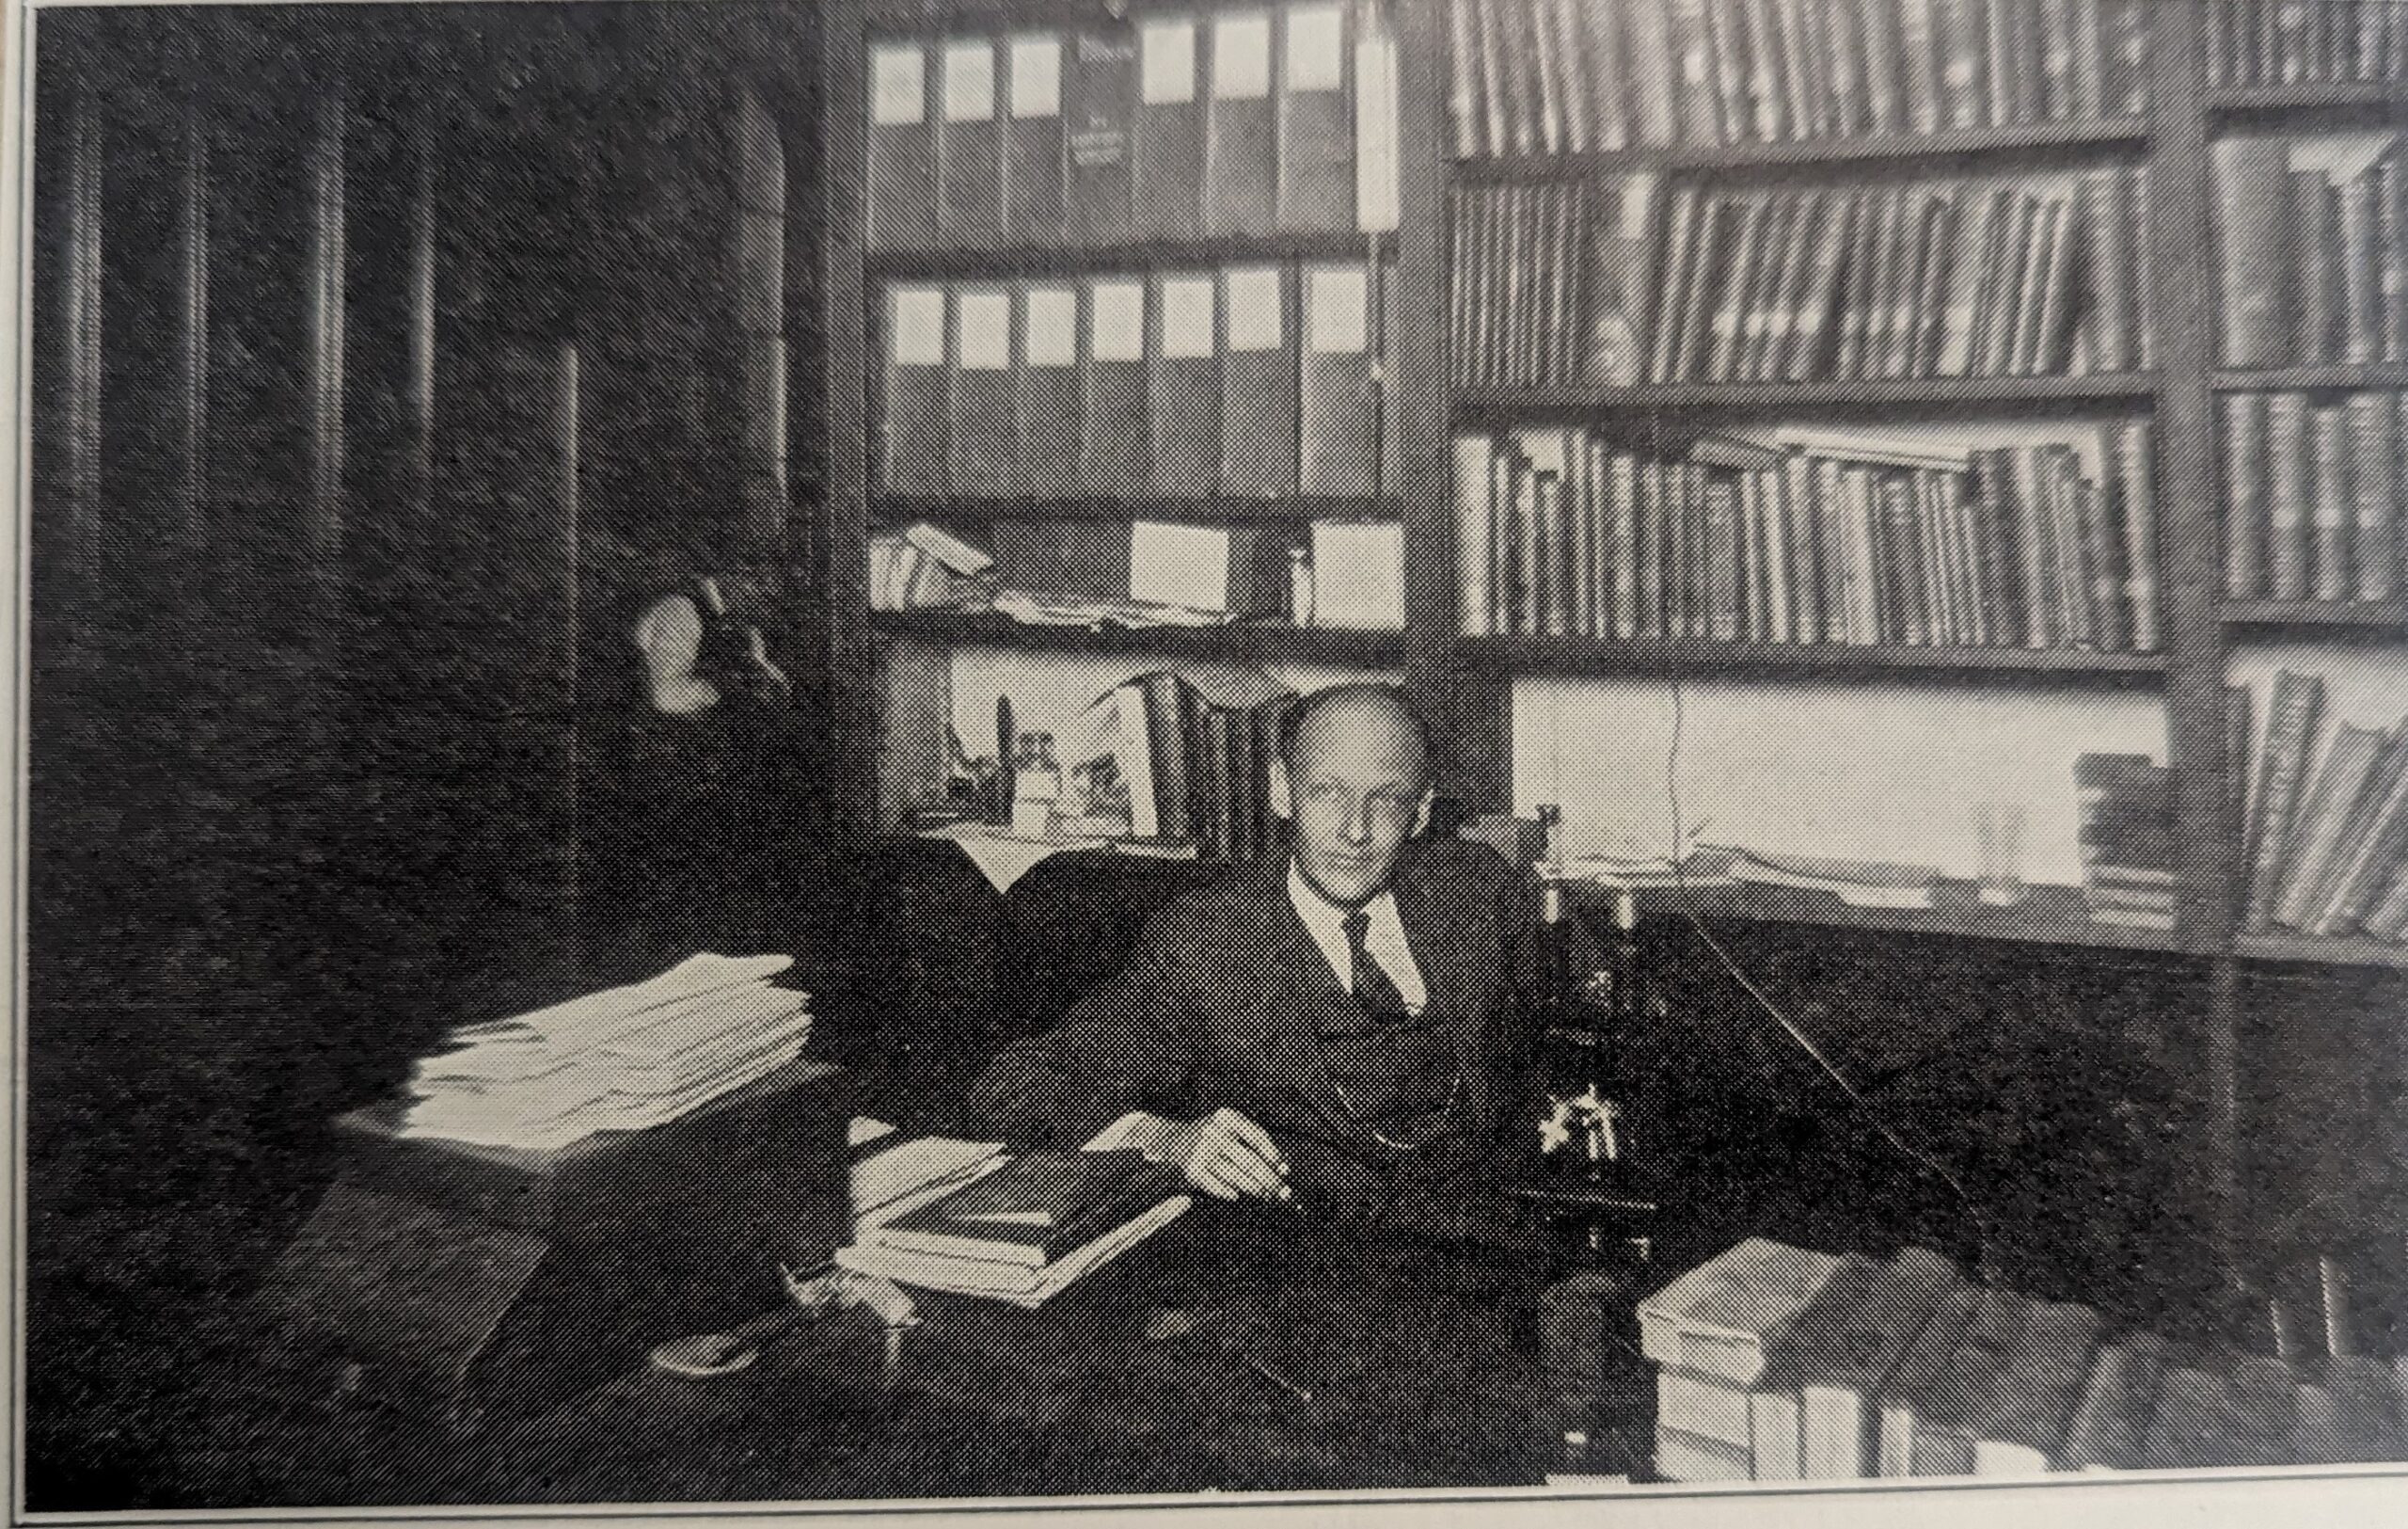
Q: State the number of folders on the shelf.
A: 14